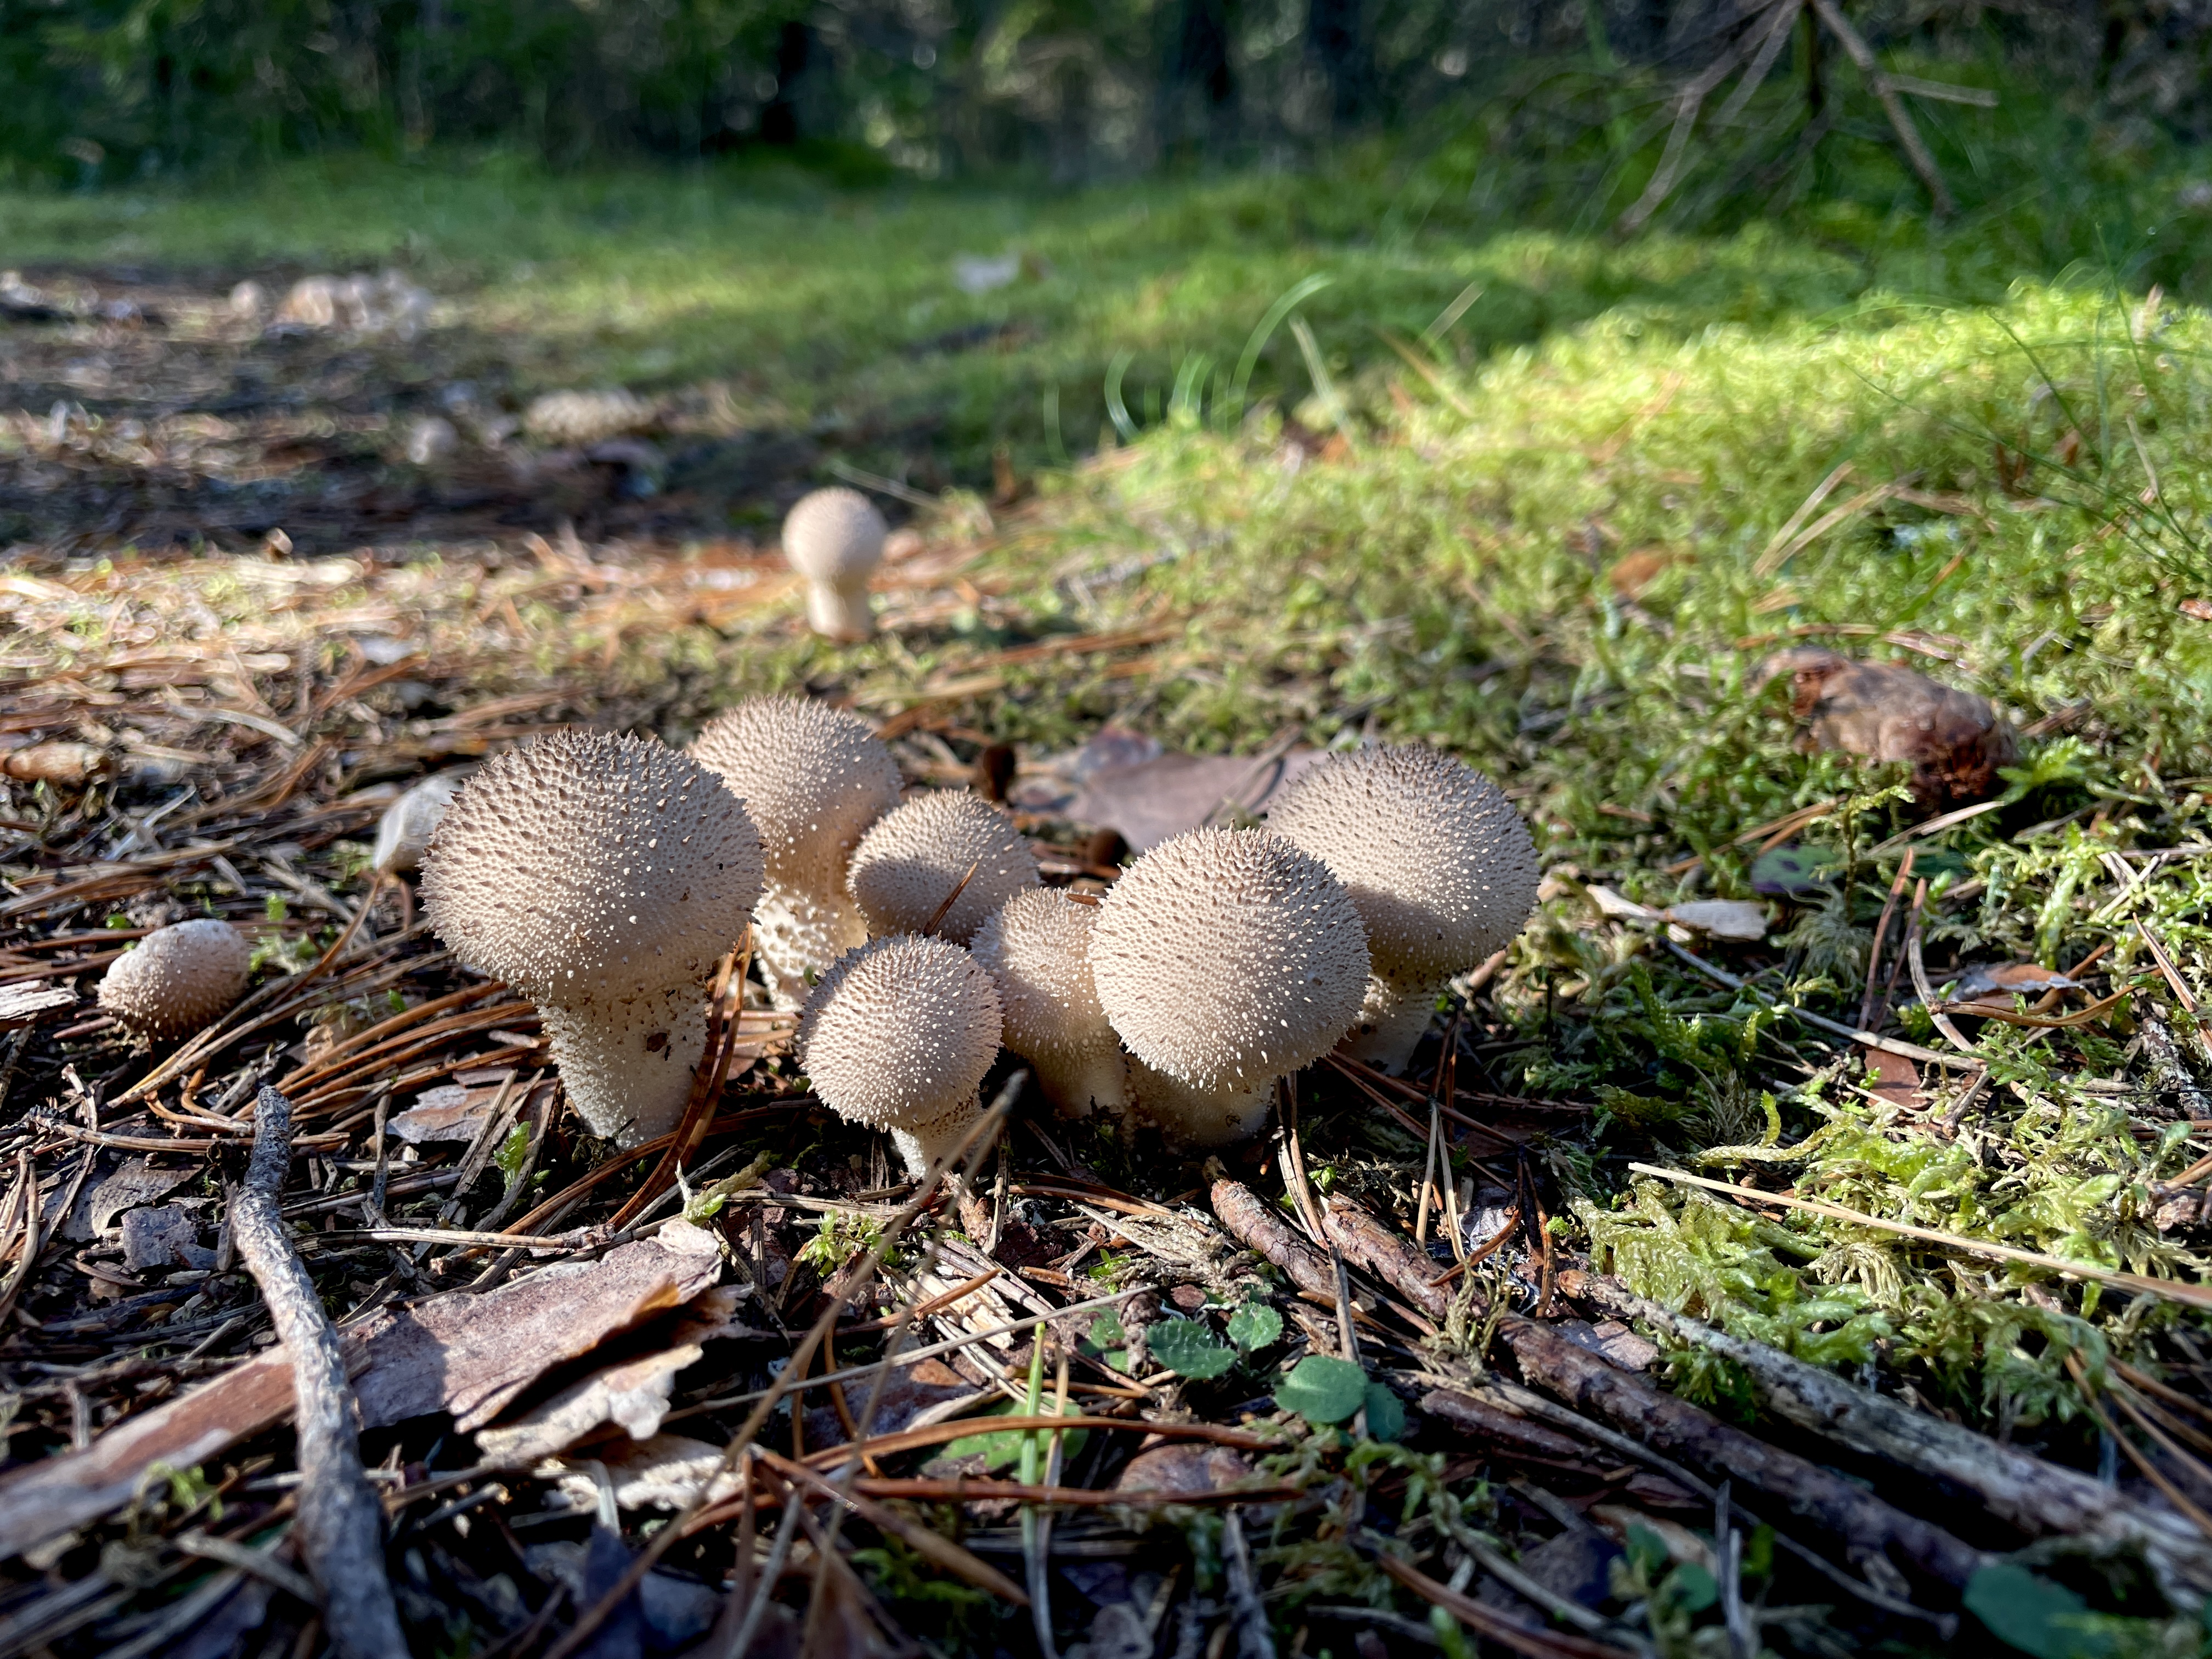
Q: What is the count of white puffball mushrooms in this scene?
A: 9